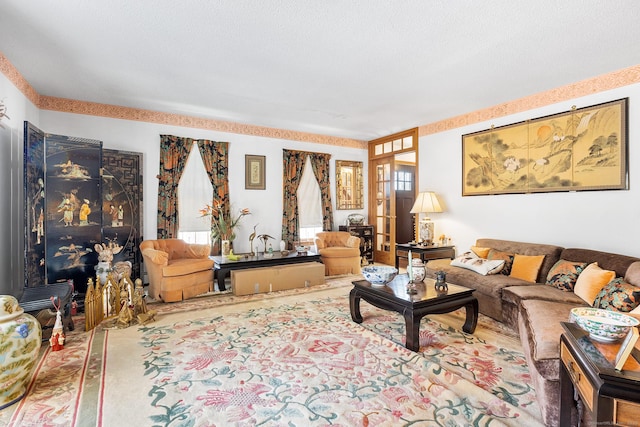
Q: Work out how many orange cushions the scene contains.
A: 3